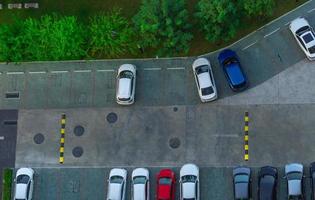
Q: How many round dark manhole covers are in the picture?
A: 5